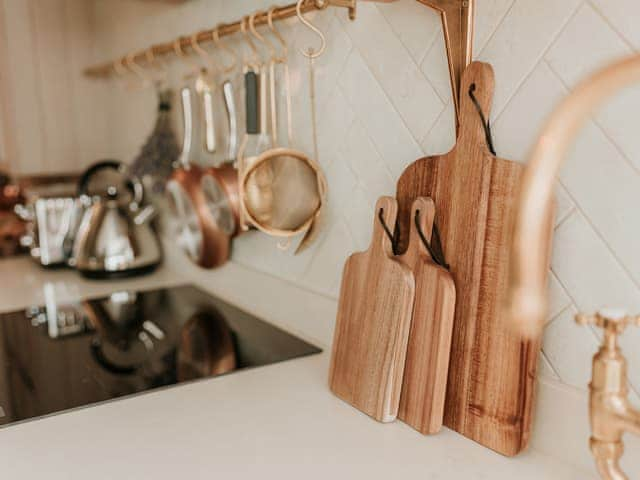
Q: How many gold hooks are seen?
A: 10